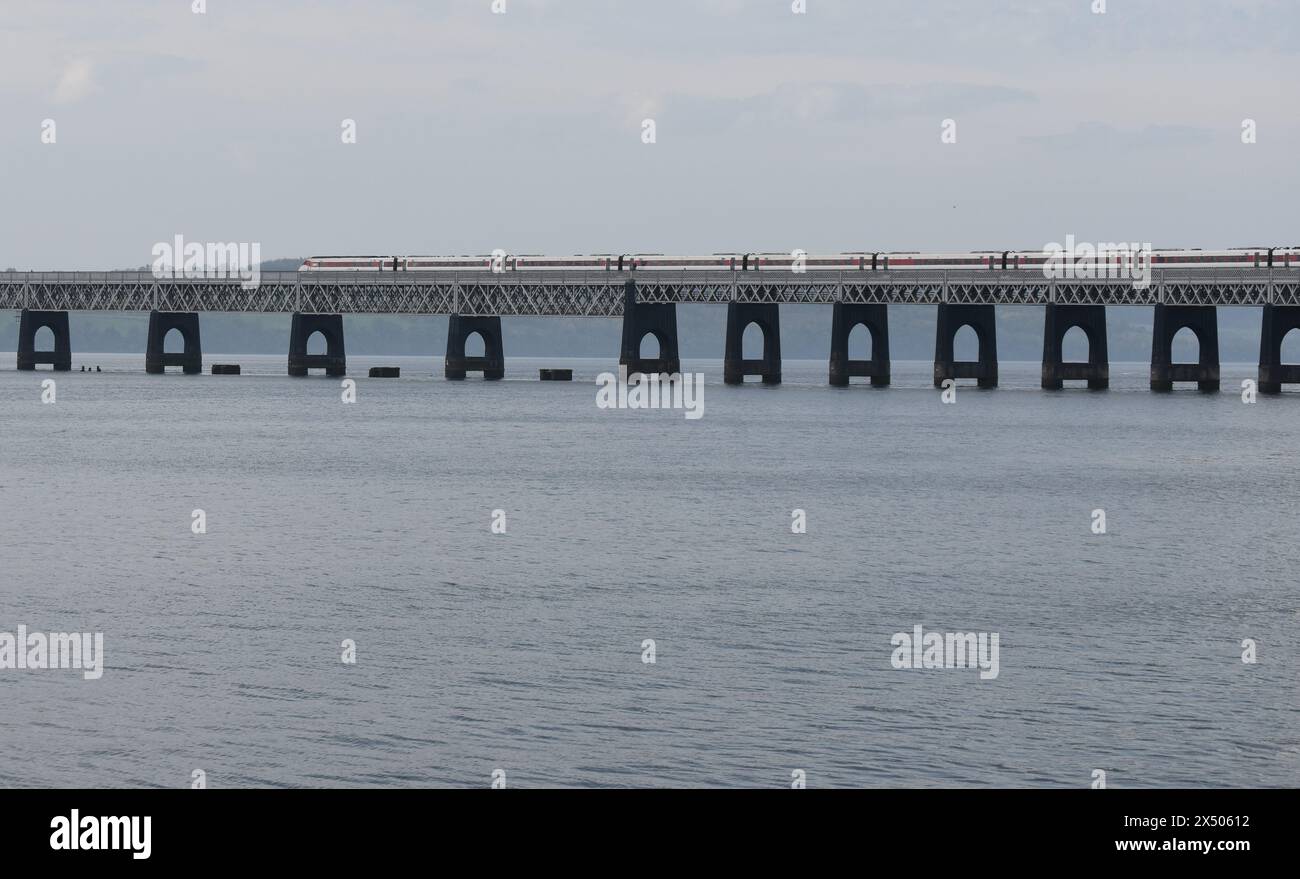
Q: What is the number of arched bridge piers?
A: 11